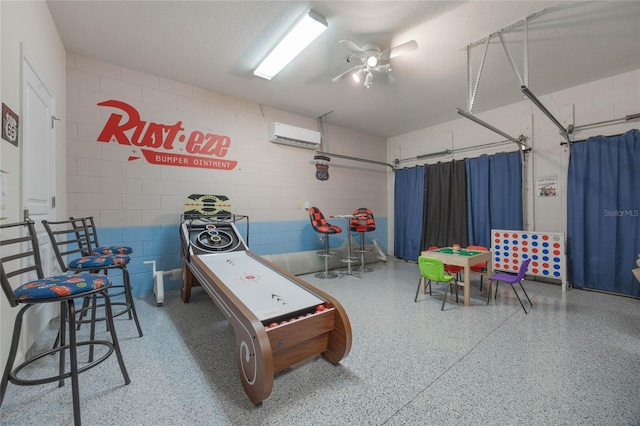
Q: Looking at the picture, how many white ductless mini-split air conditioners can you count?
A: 1